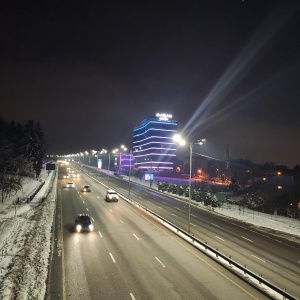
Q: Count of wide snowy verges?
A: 2